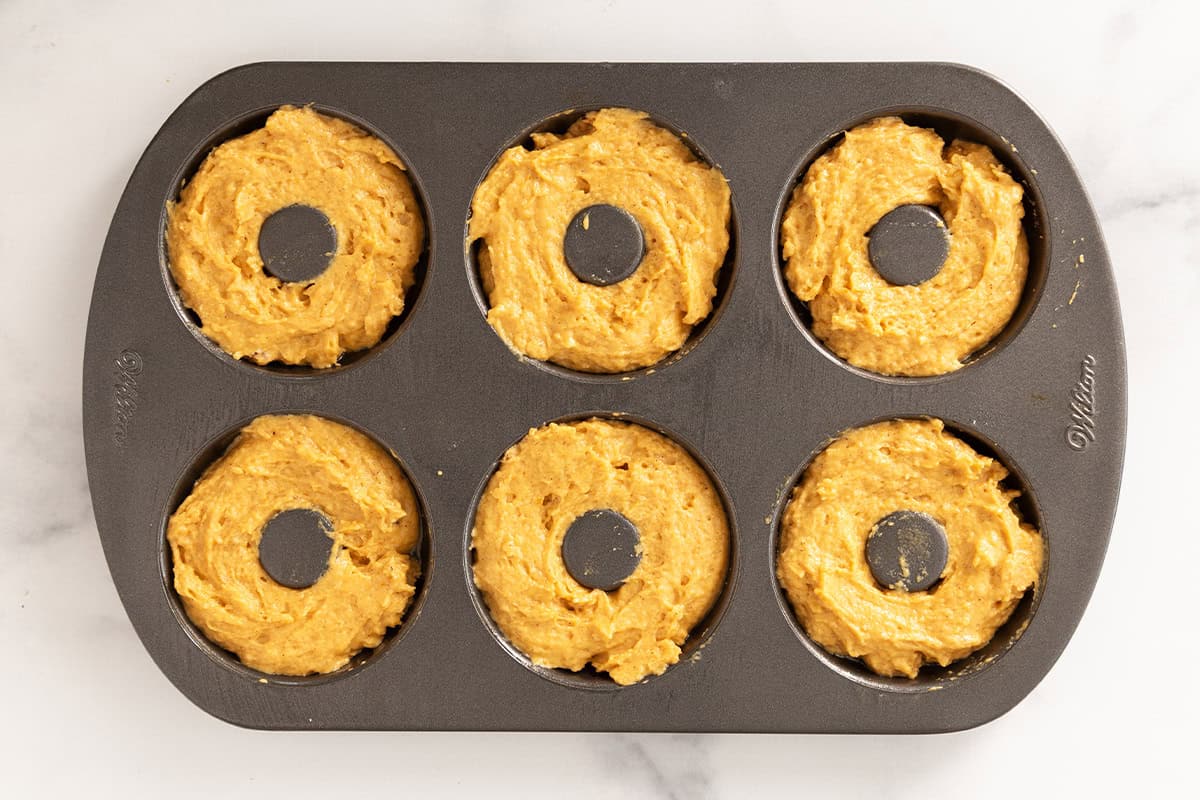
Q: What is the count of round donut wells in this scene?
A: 6